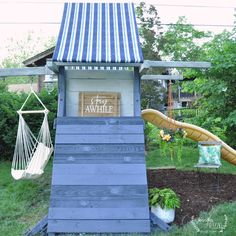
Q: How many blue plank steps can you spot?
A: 11